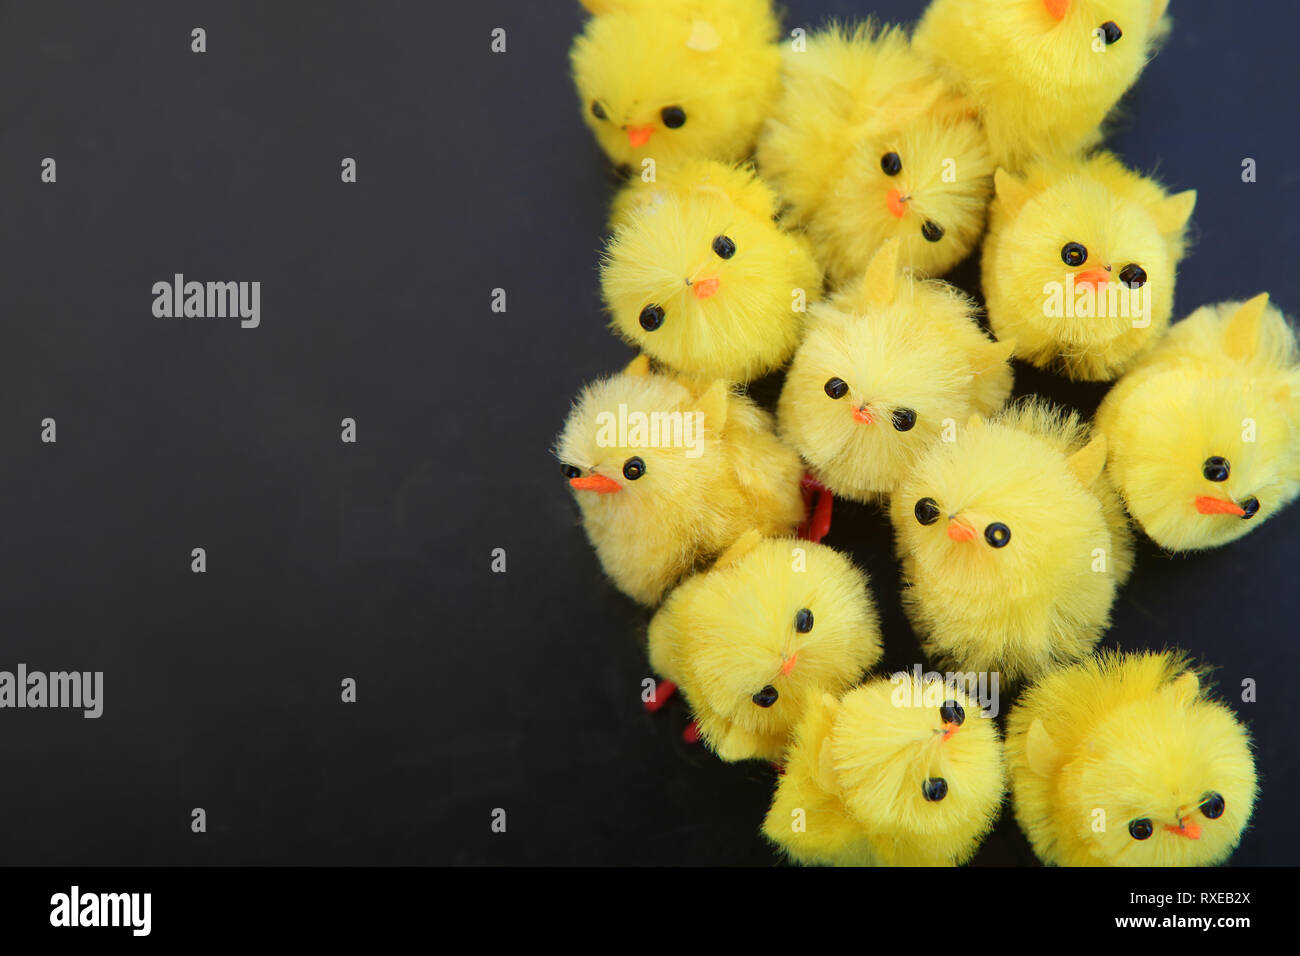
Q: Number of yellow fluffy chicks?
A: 12